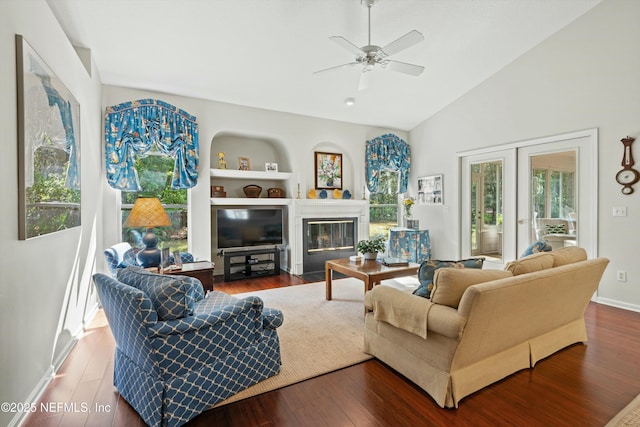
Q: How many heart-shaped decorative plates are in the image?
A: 4